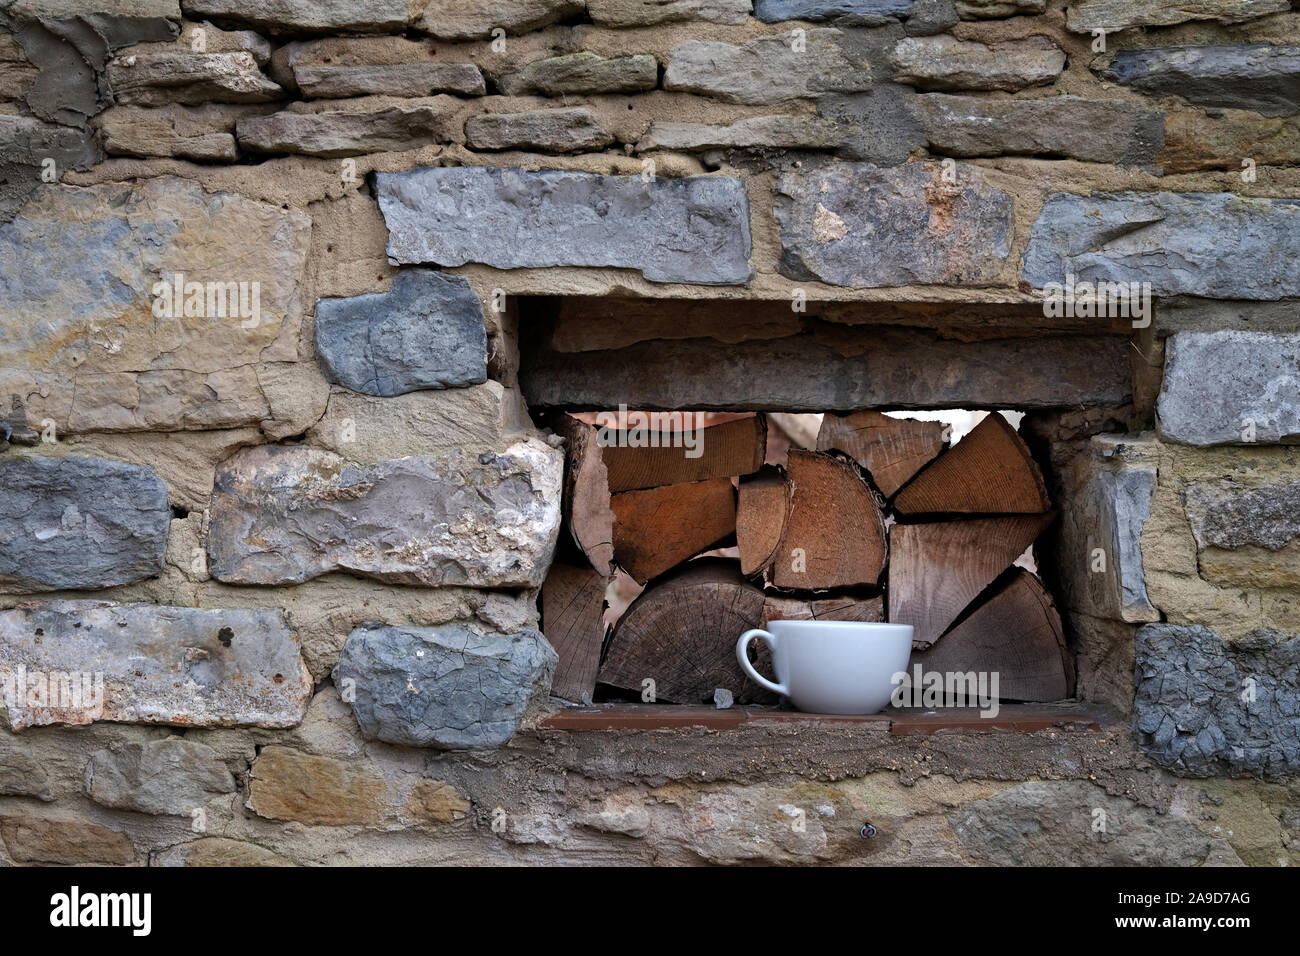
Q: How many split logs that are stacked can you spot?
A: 12